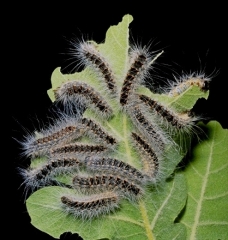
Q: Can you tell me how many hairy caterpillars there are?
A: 14